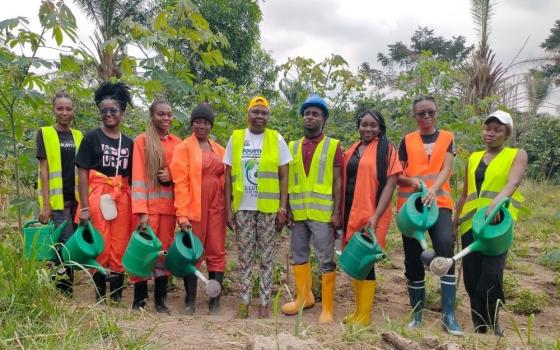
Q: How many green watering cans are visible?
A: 7